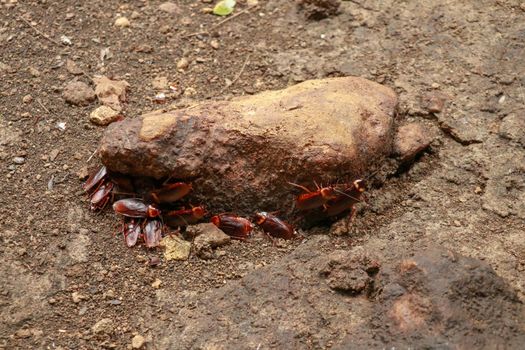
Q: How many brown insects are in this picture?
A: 11